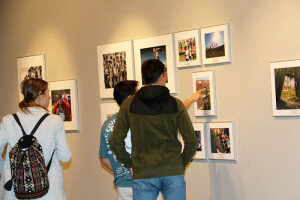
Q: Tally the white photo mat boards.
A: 11